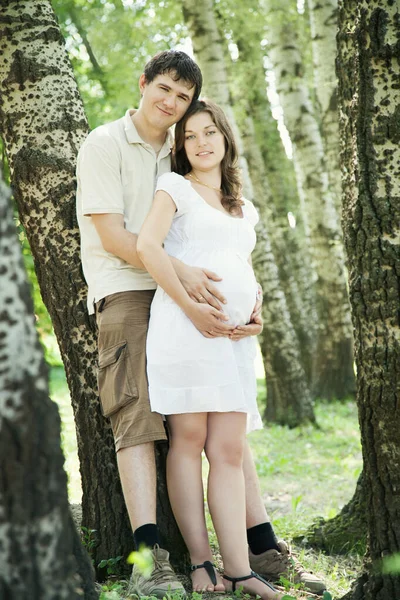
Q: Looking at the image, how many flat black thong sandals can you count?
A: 2